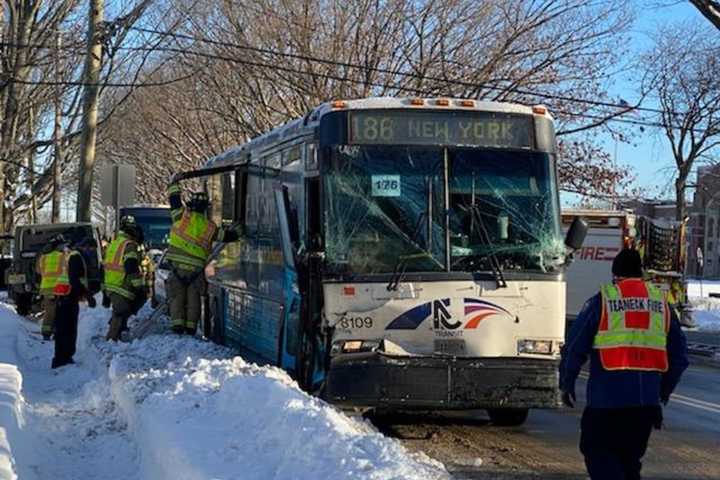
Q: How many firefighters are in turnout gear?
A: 3